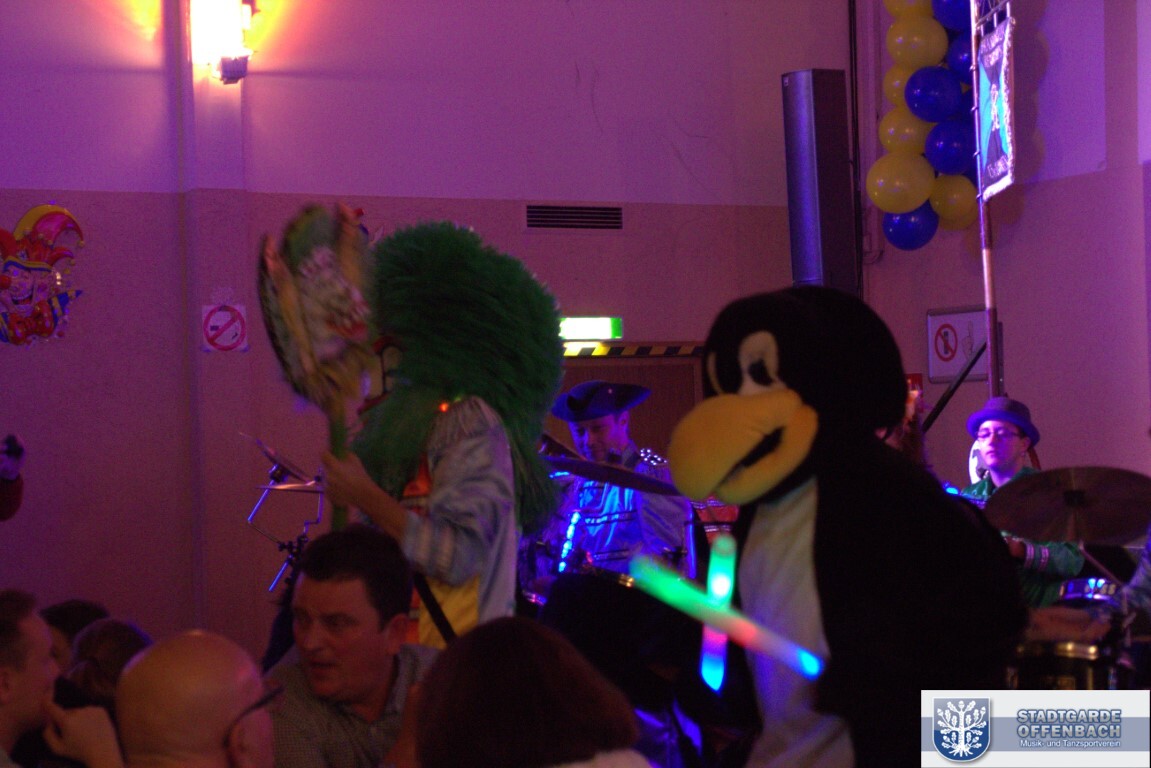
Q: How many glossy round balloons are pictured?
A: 11